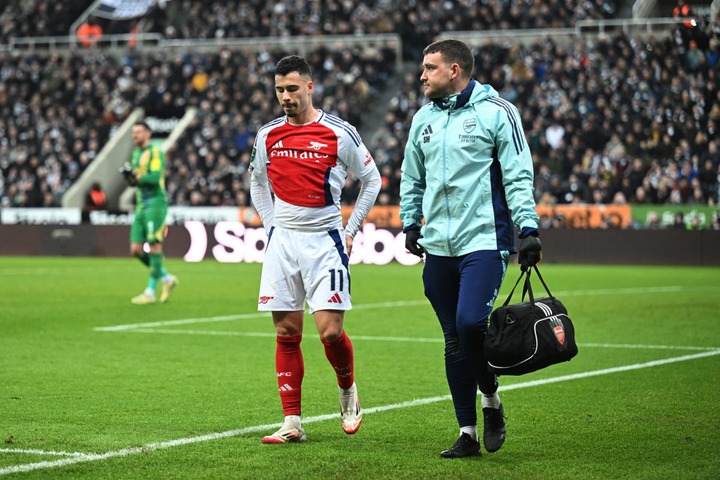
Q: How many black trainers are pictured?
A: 2